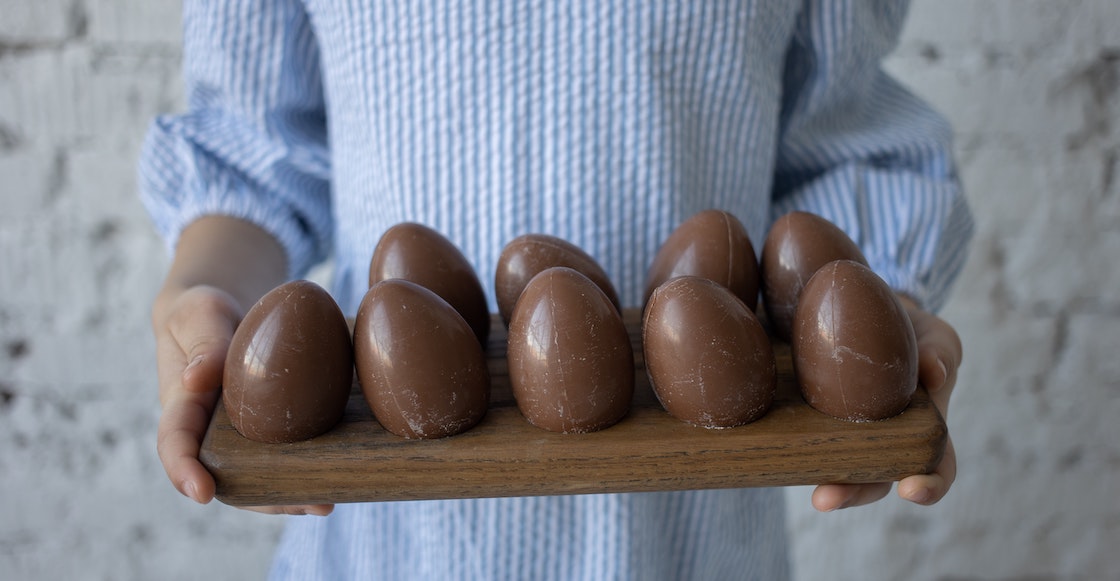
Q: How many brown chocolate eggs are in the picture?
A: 9